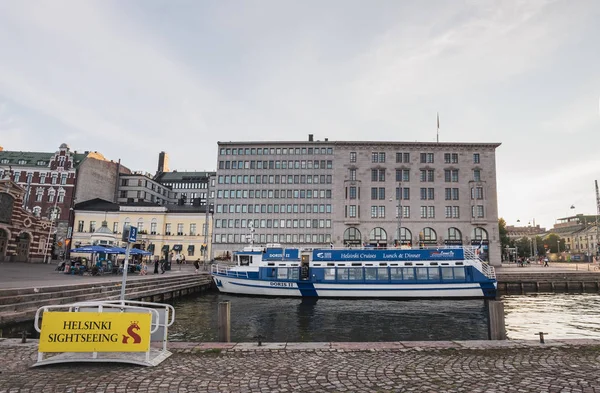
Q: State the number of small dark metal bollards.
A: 3